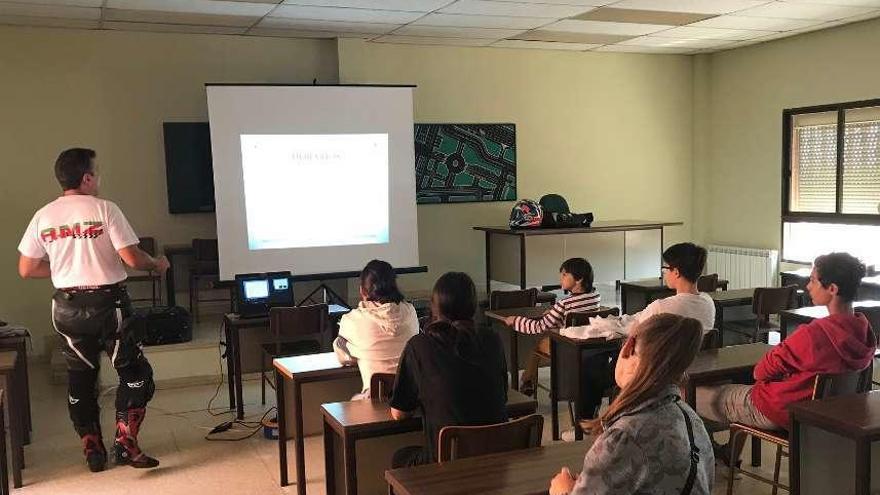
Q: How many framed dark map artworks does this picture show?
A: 1